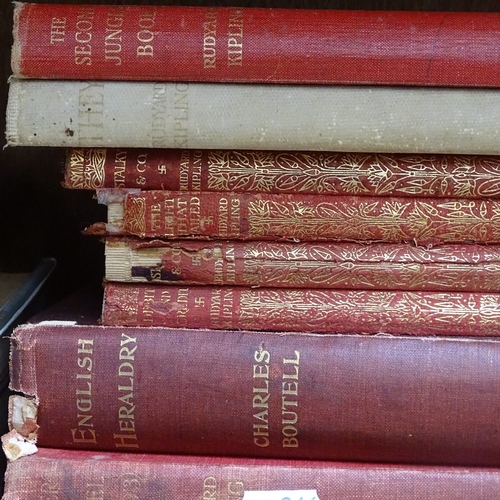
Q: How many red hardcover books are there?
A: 7